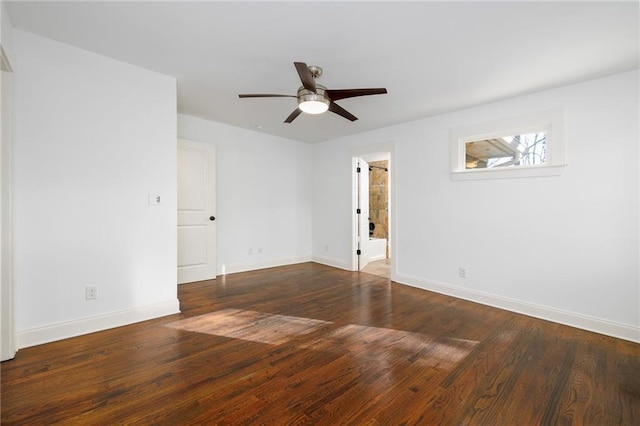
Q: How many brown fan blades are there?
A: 5